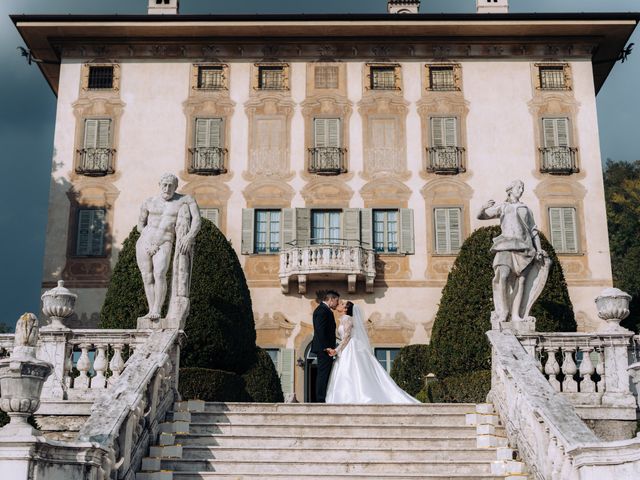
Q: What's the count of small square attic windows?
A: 7